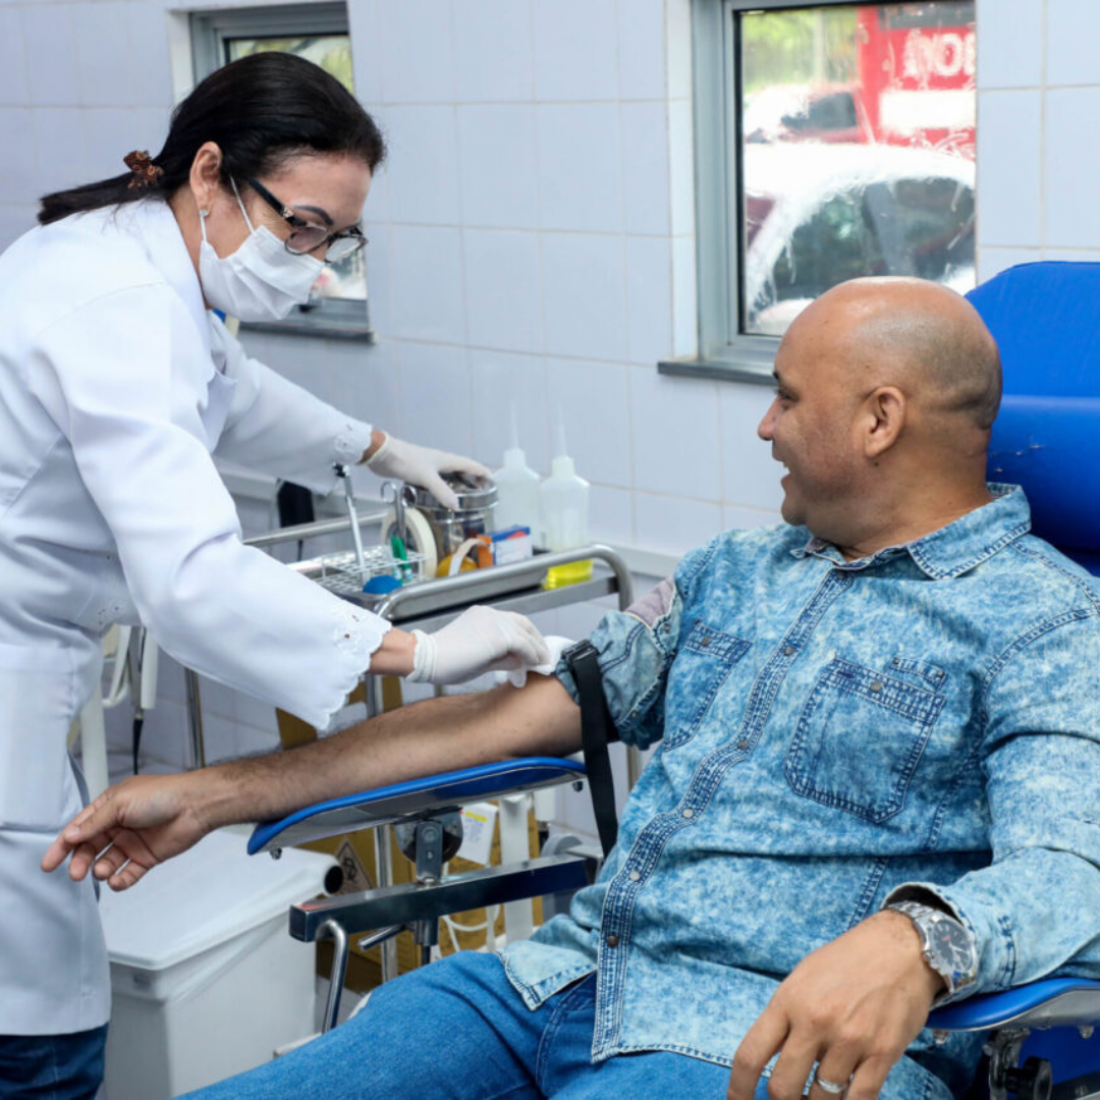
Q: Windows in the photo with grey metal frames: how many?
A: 2